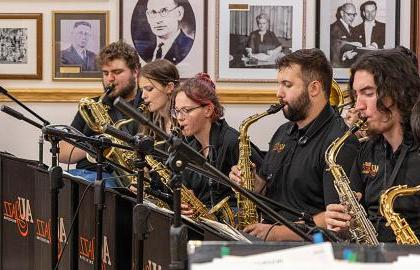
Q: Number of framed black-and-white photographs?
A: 5